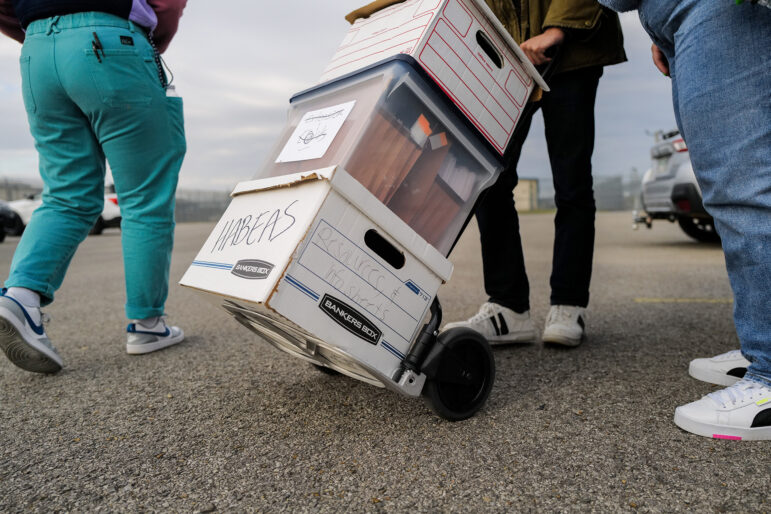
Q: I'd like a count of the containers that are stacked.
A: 3